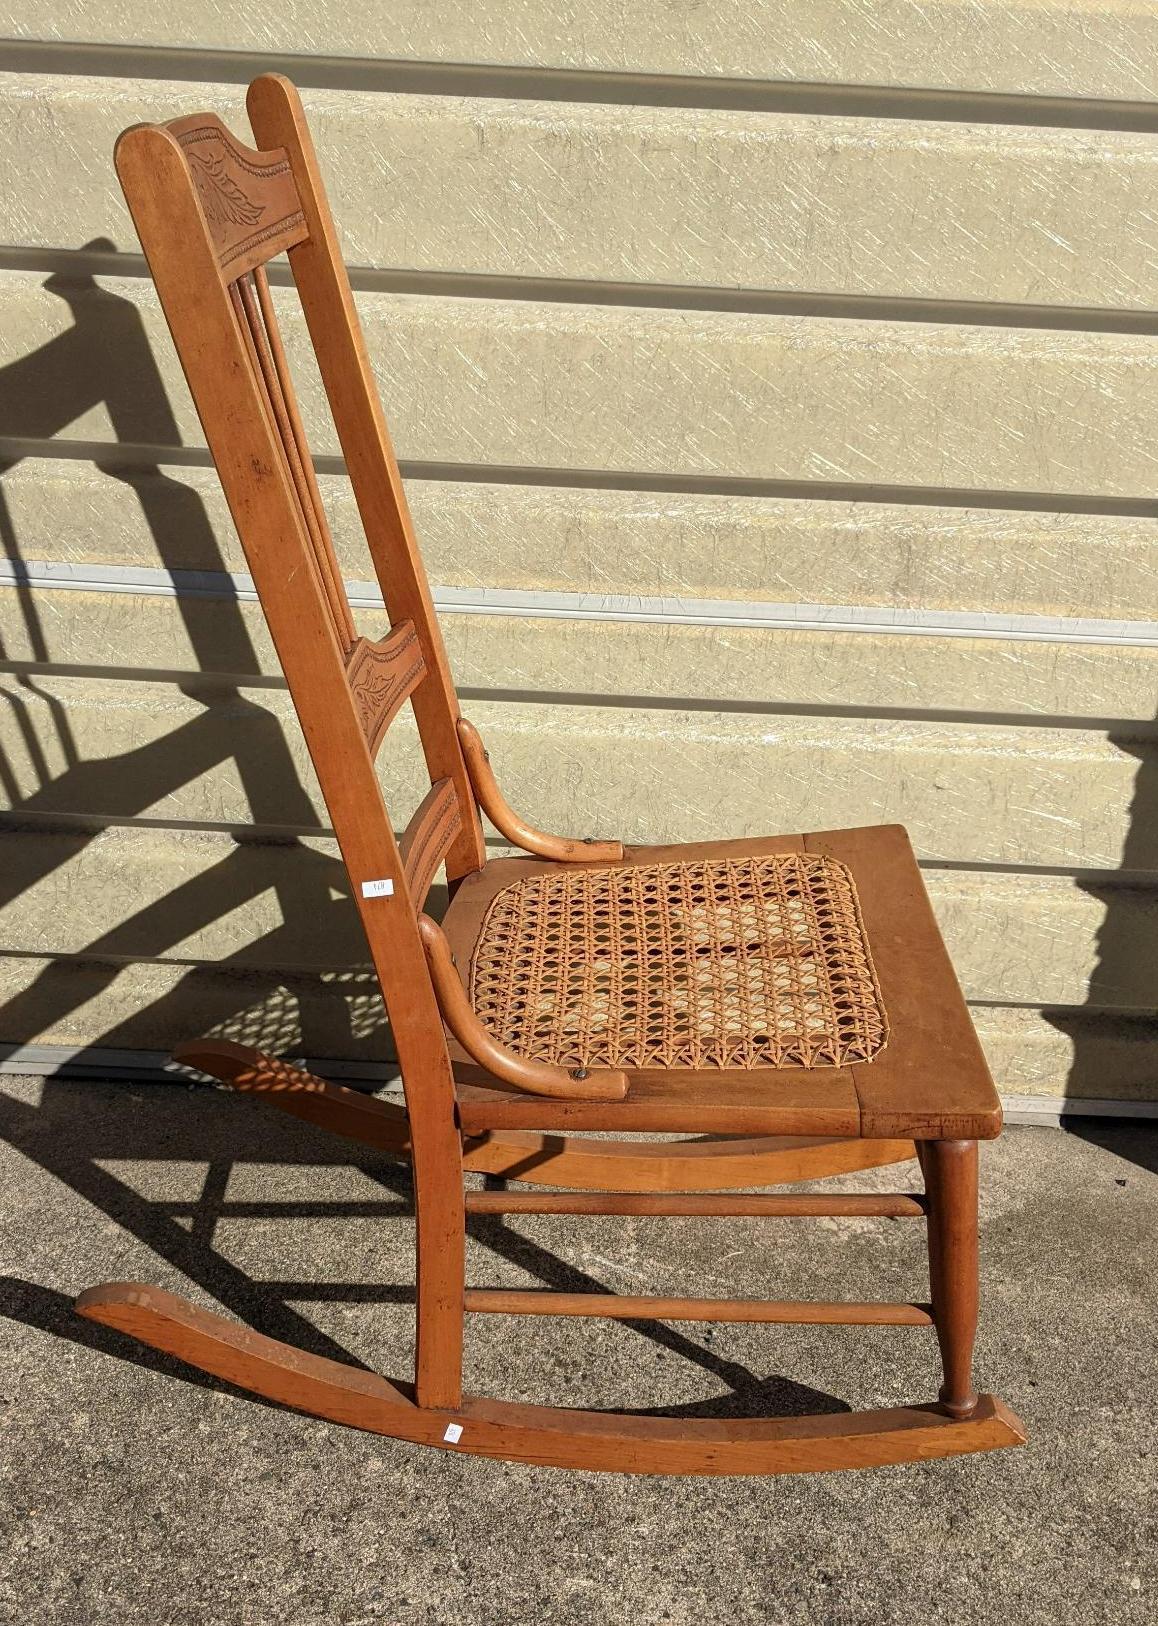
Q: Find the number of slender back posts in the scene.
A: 3